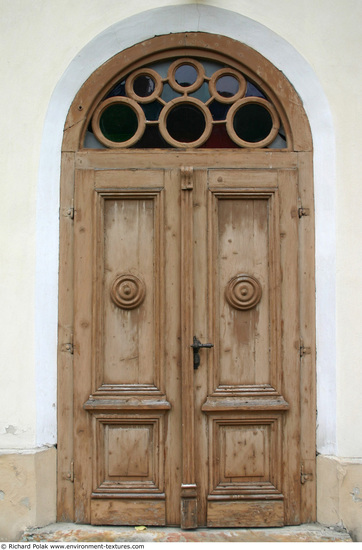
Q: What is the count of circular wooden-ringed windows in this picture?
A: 6